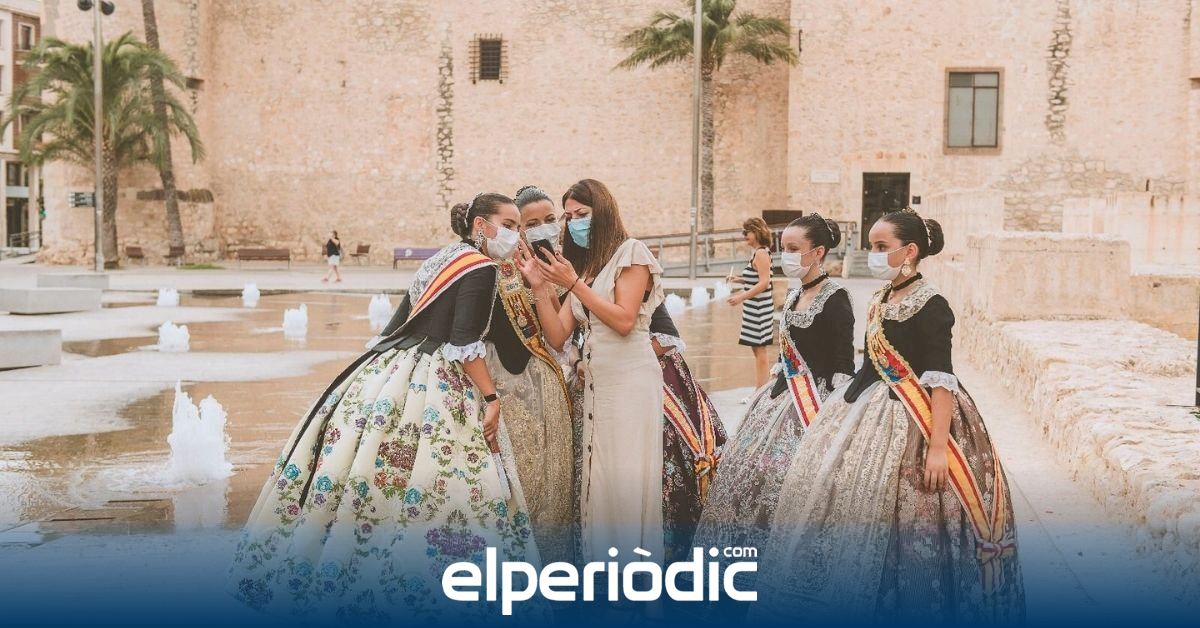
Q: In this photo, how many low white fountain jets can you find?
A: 9